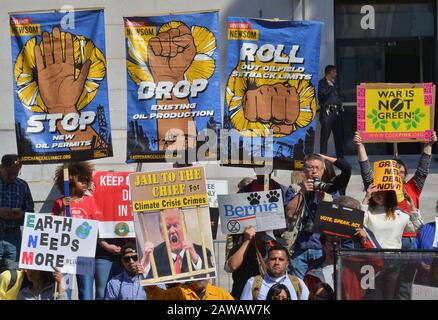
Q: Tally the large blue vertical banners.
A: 3